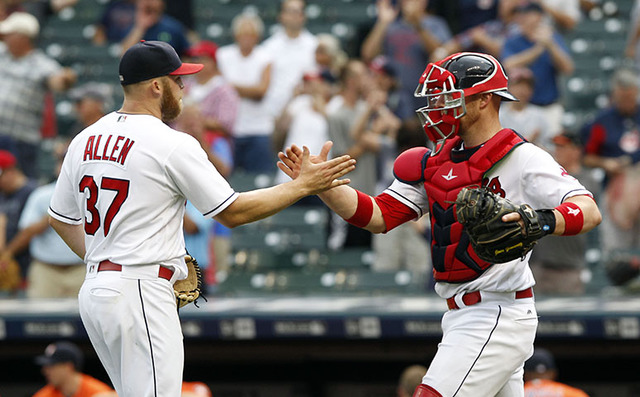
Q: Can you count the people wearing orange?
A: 3